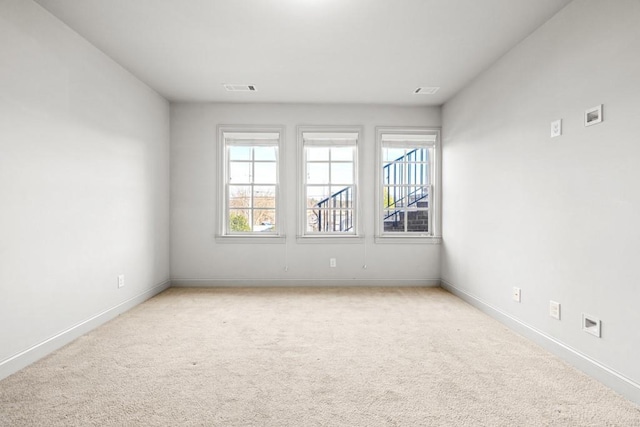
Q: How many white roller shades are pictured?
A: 3